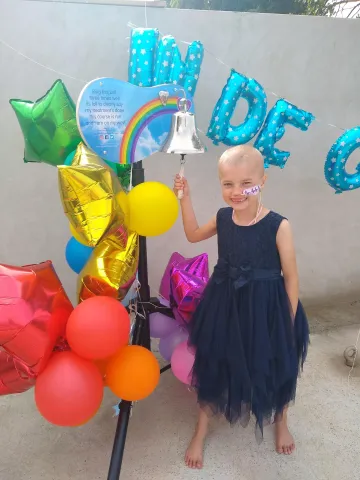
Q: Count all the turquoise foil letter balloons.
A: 5